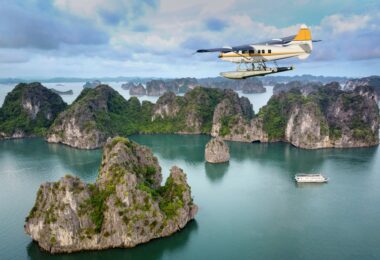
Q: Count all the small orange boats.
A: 0